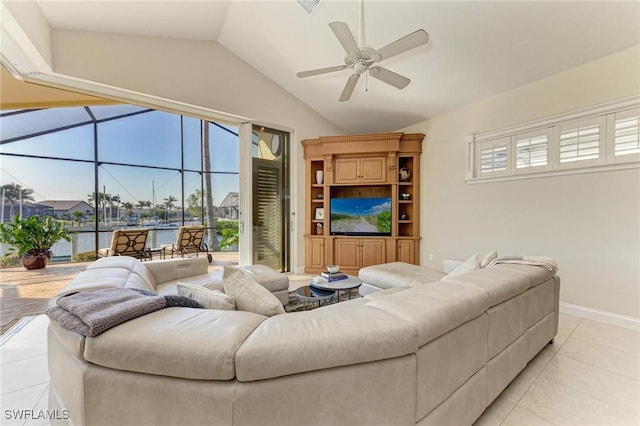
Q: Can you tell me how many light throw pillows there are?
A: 4